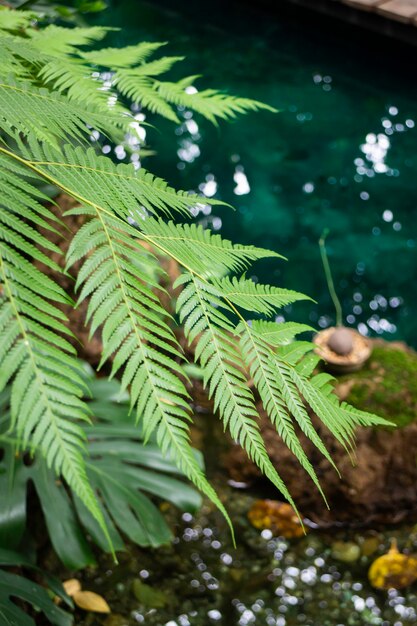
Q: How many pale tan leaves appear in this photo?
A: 2